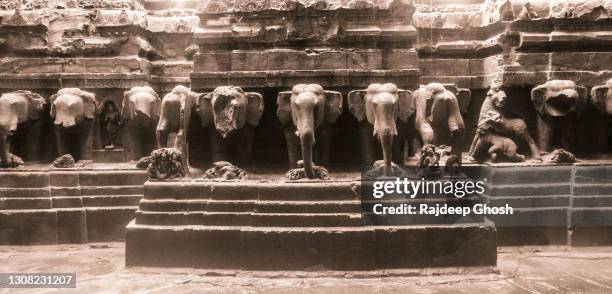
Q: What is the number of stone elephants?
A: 10